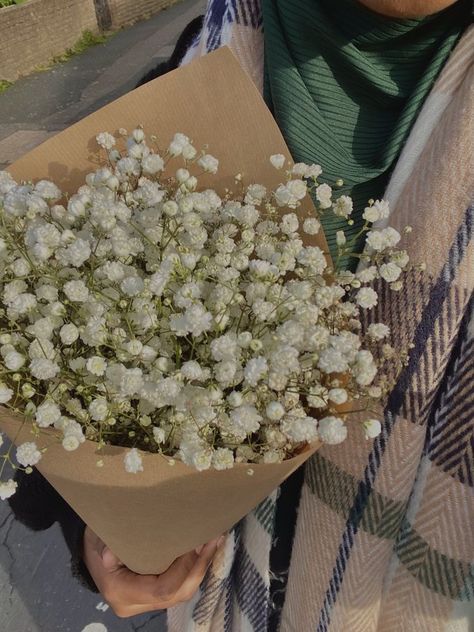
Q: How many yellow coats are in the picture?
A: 0